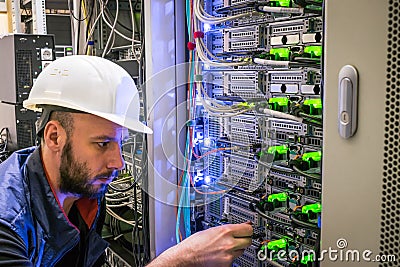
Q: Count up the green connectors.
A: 11